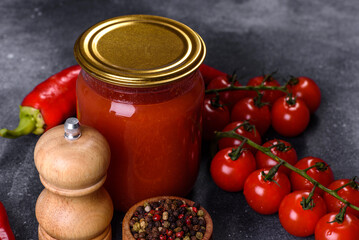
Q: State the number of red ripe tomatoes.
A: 14